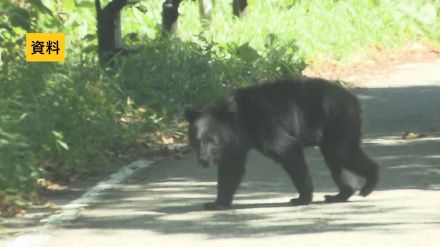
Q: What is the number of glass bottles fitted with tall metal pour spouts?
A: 0